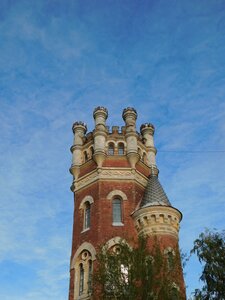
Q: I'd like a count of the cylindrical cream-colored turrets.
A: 4